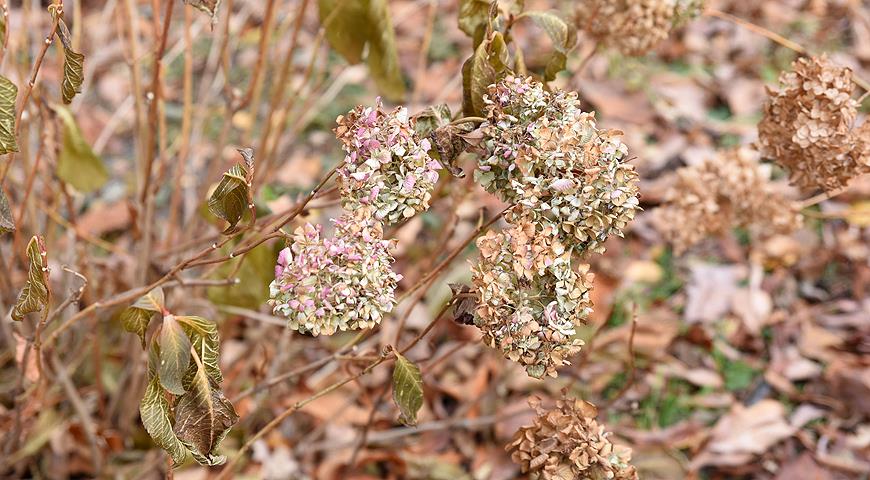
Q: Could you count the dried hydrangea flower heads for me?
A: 8